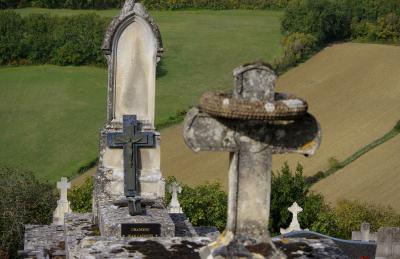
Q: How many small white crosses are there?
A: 3